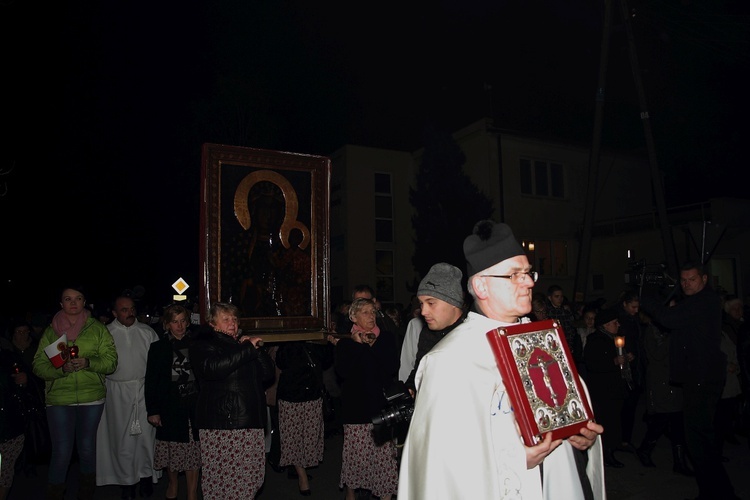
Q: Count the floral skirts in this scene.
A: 5